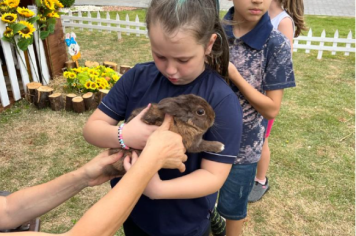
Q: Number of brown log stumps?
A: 11